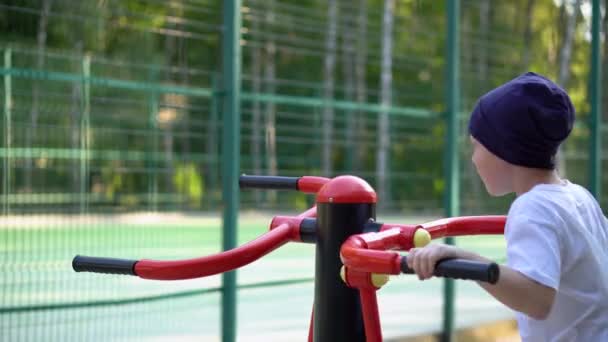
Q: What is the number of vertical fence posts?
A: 3